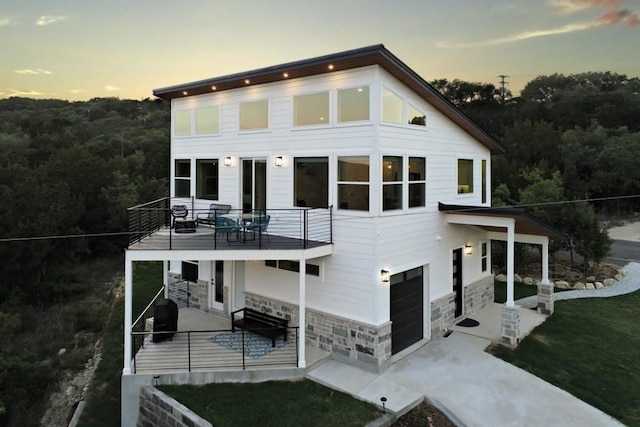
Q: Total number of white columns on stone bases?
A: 2